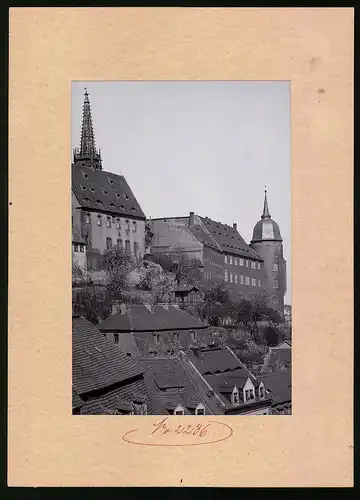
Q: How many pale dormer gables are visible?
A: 5